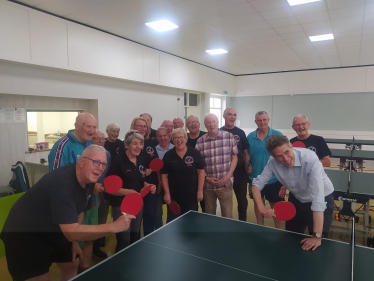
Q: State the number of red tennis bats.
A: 7